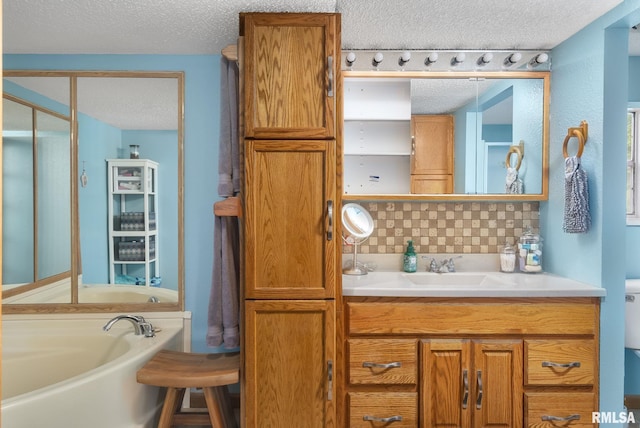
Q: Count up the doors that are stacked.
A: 3